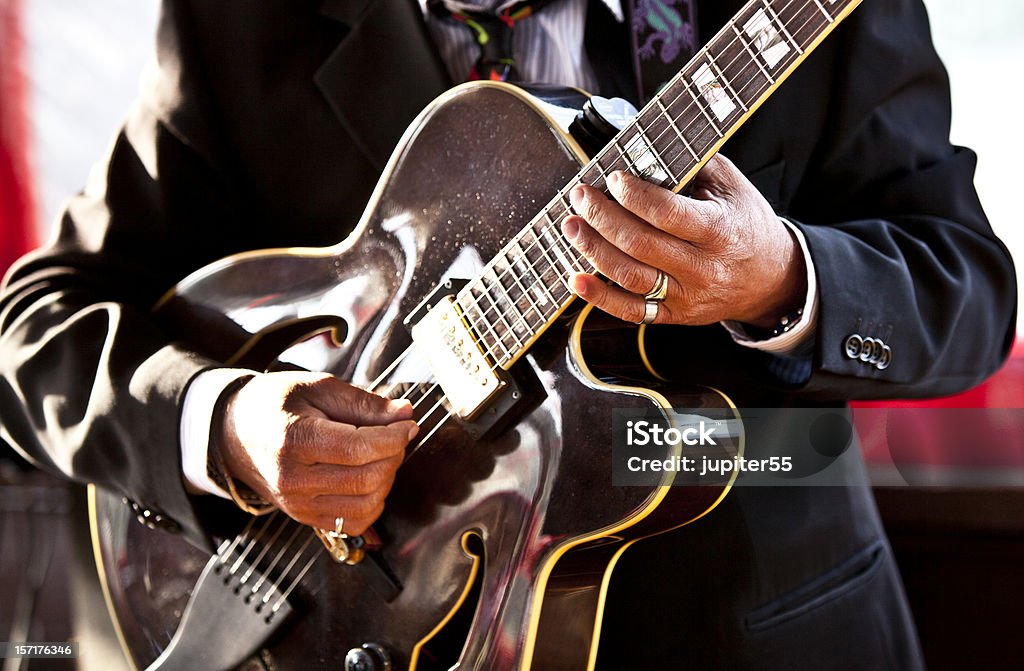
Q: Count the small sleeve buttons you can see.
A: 4